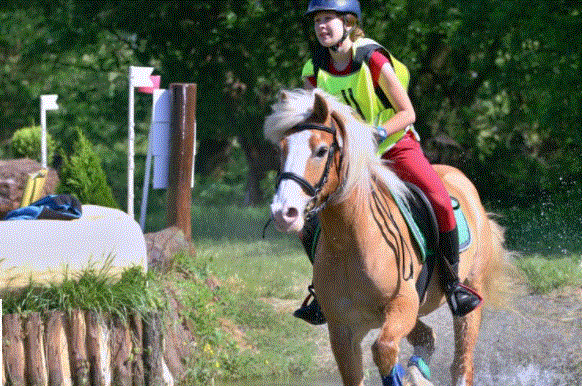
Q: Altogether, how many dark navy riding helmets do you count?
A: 1